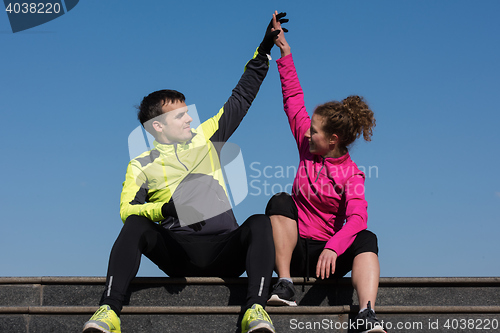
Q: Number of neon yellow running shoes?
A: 2